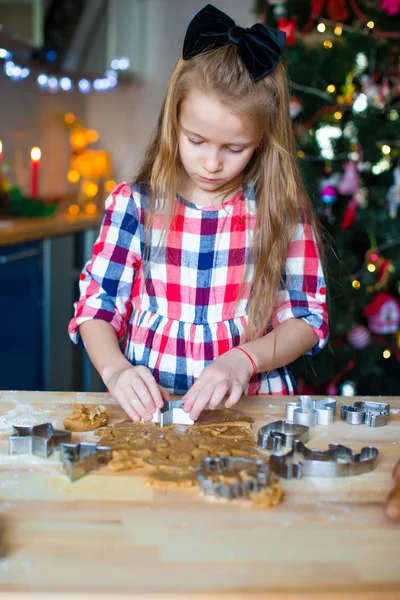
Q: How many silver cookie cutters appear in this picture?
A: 8